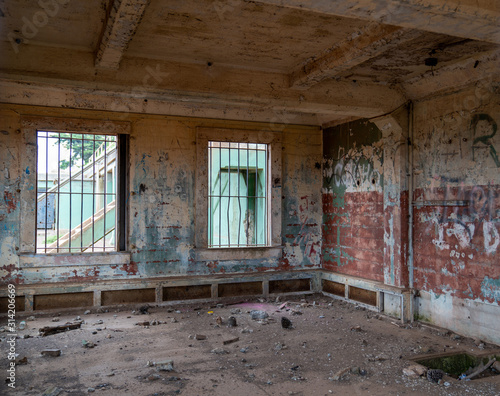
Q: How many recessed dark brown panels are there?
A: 8